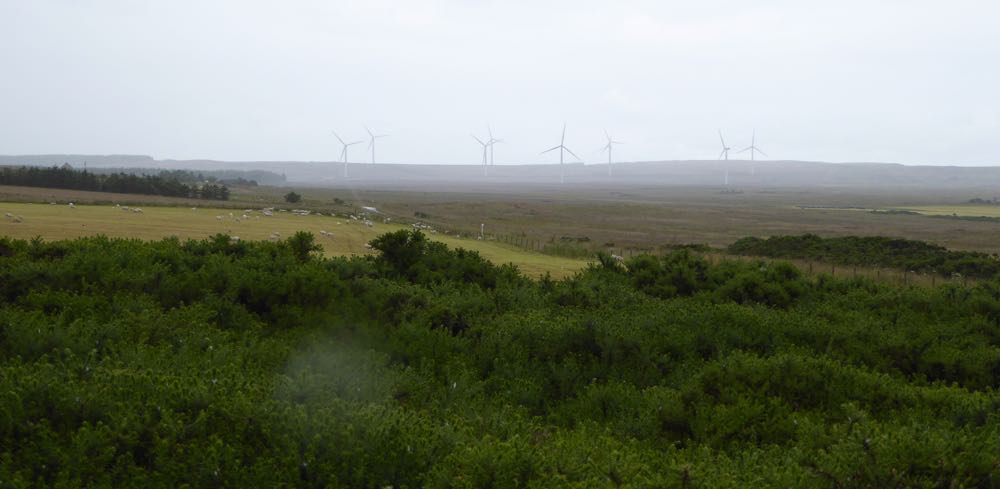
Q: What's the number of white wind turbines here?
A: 8